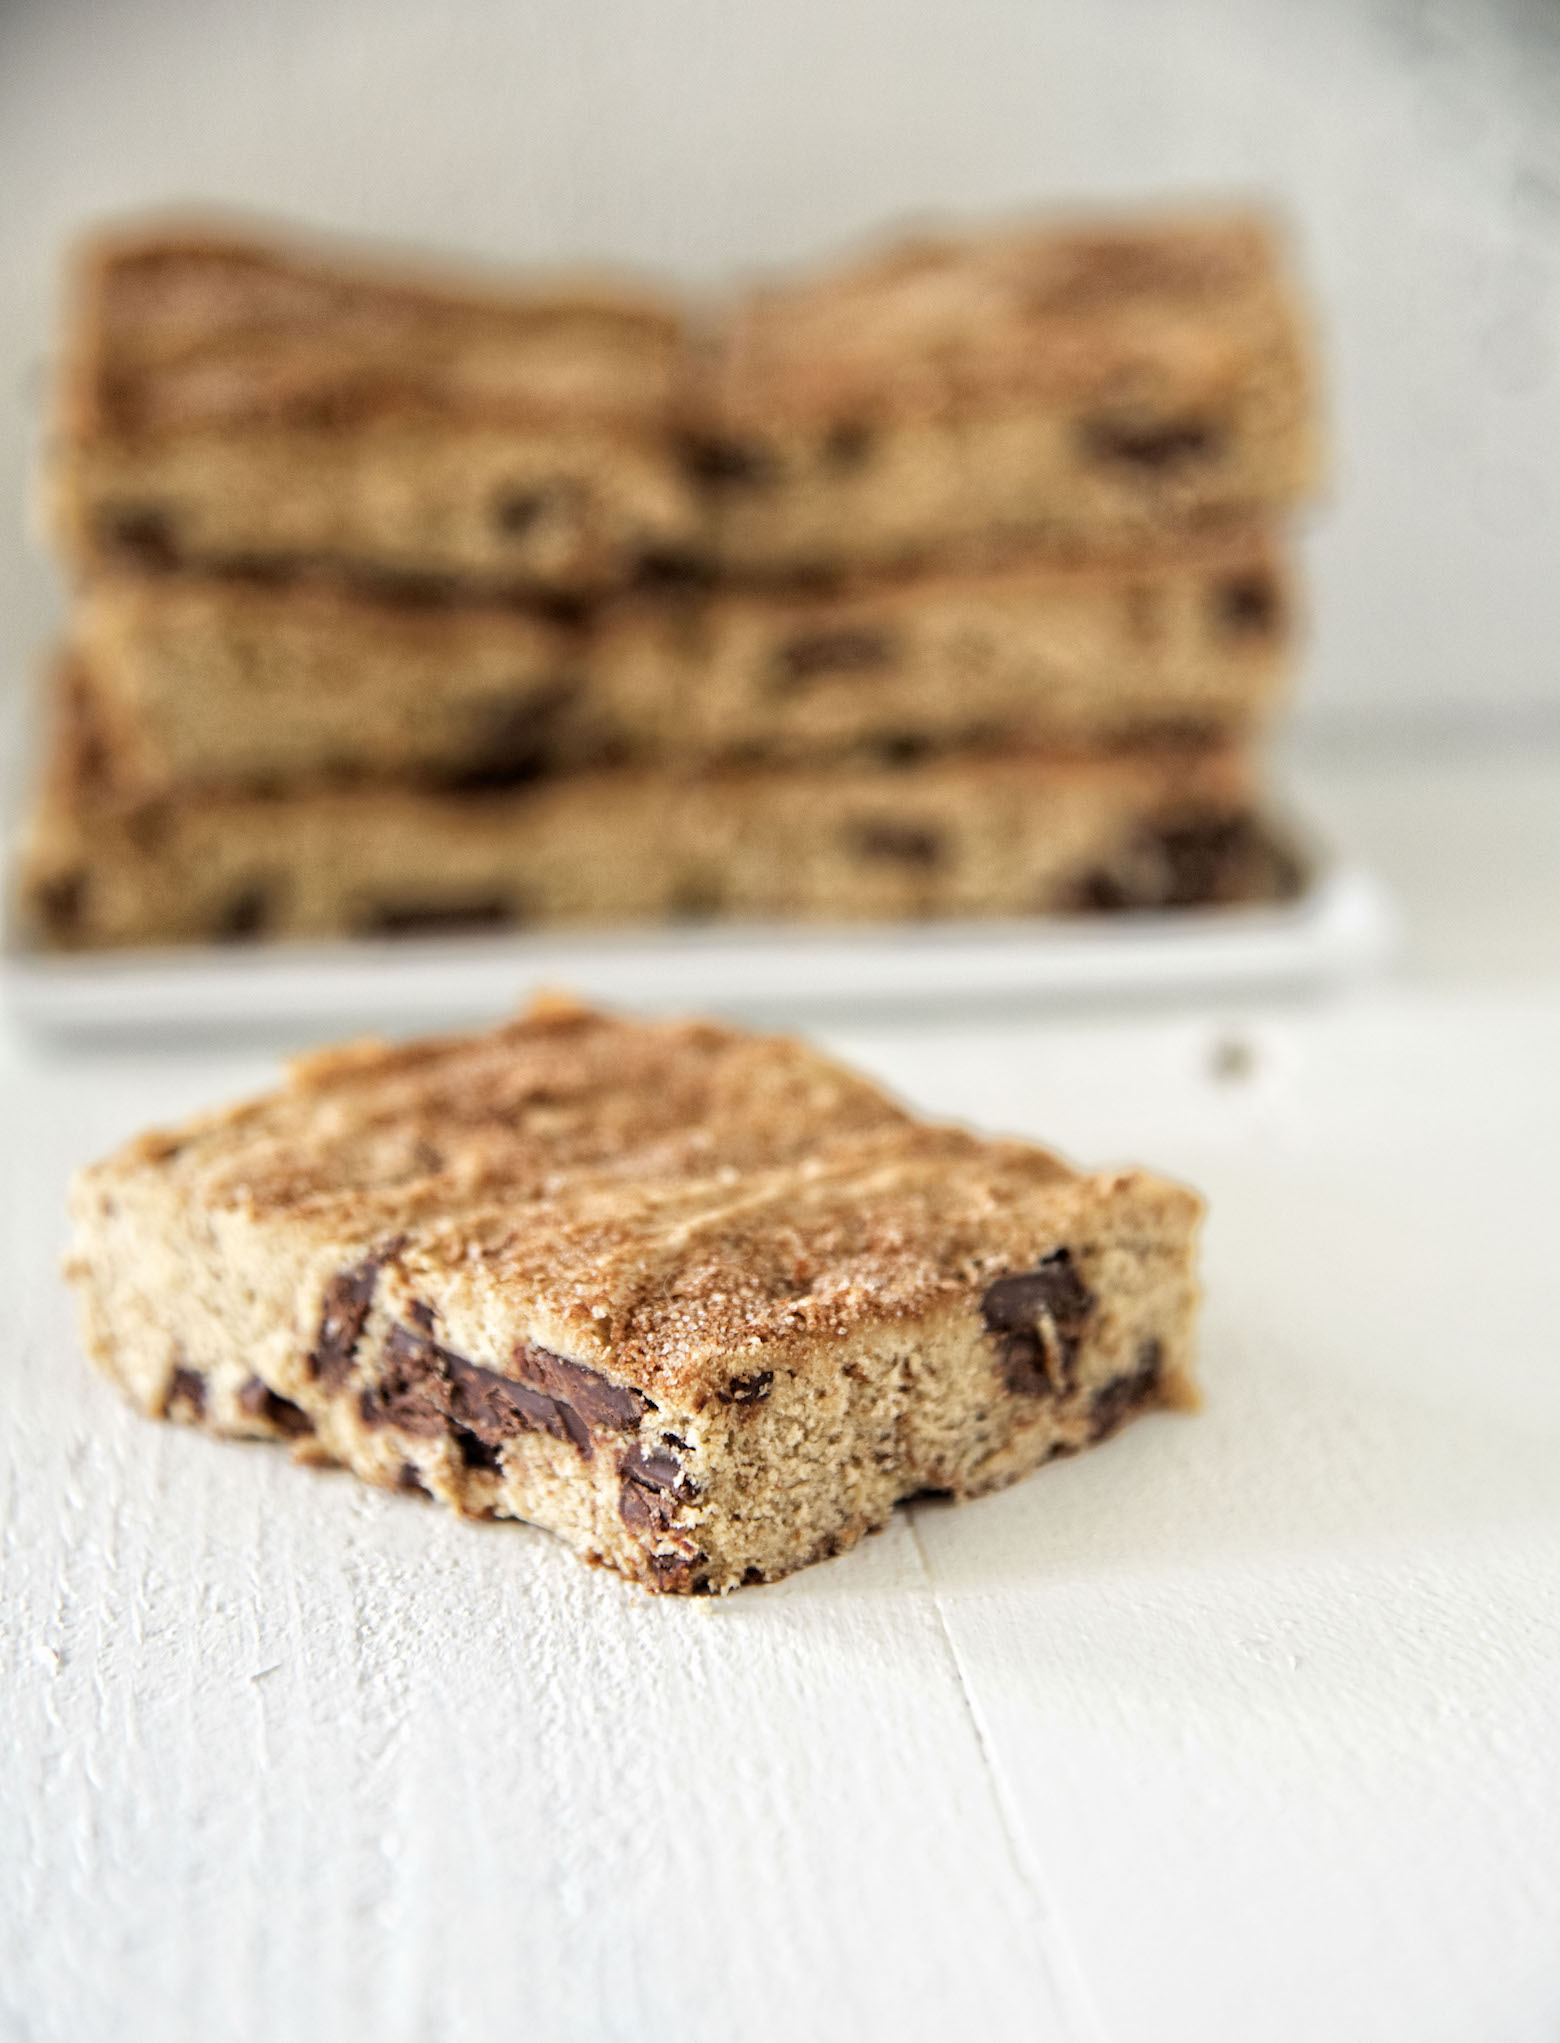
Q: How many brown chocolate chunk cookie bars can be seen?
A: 7